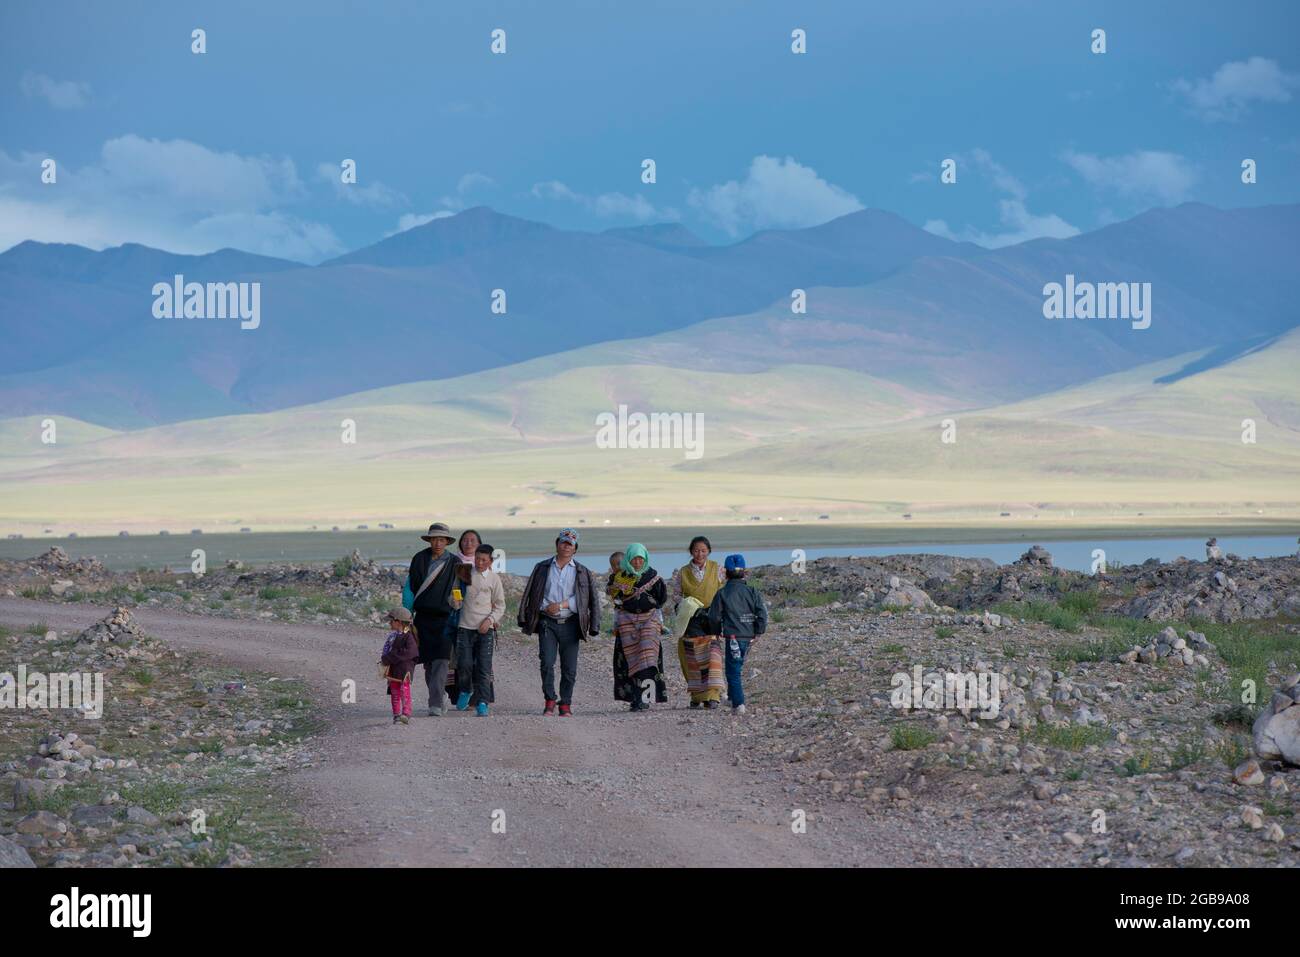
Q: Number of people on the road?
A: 9